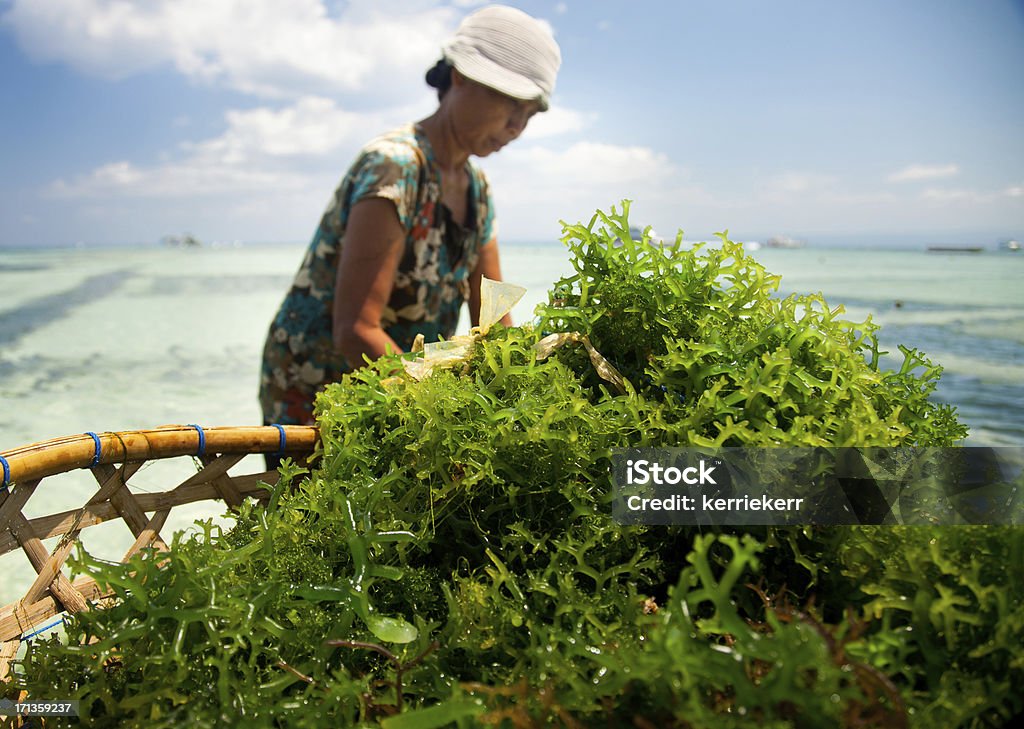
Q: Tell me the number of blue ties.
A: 4